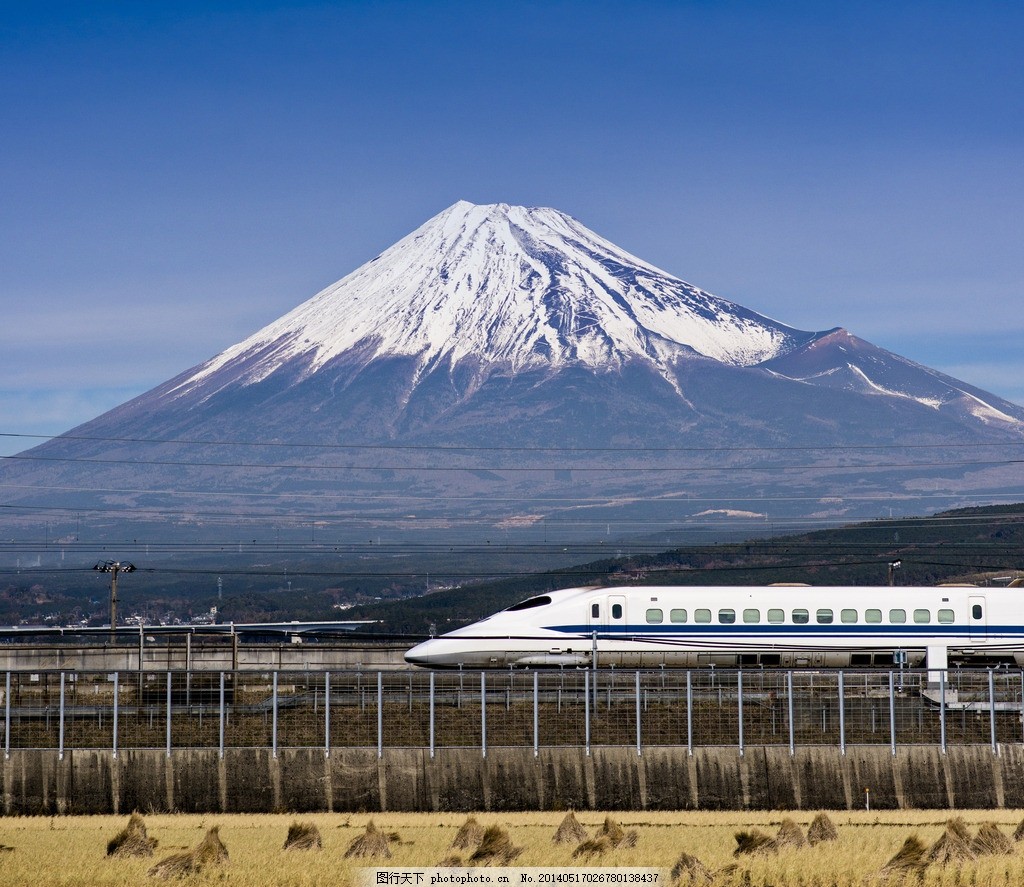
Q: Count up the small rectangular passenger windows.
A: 13